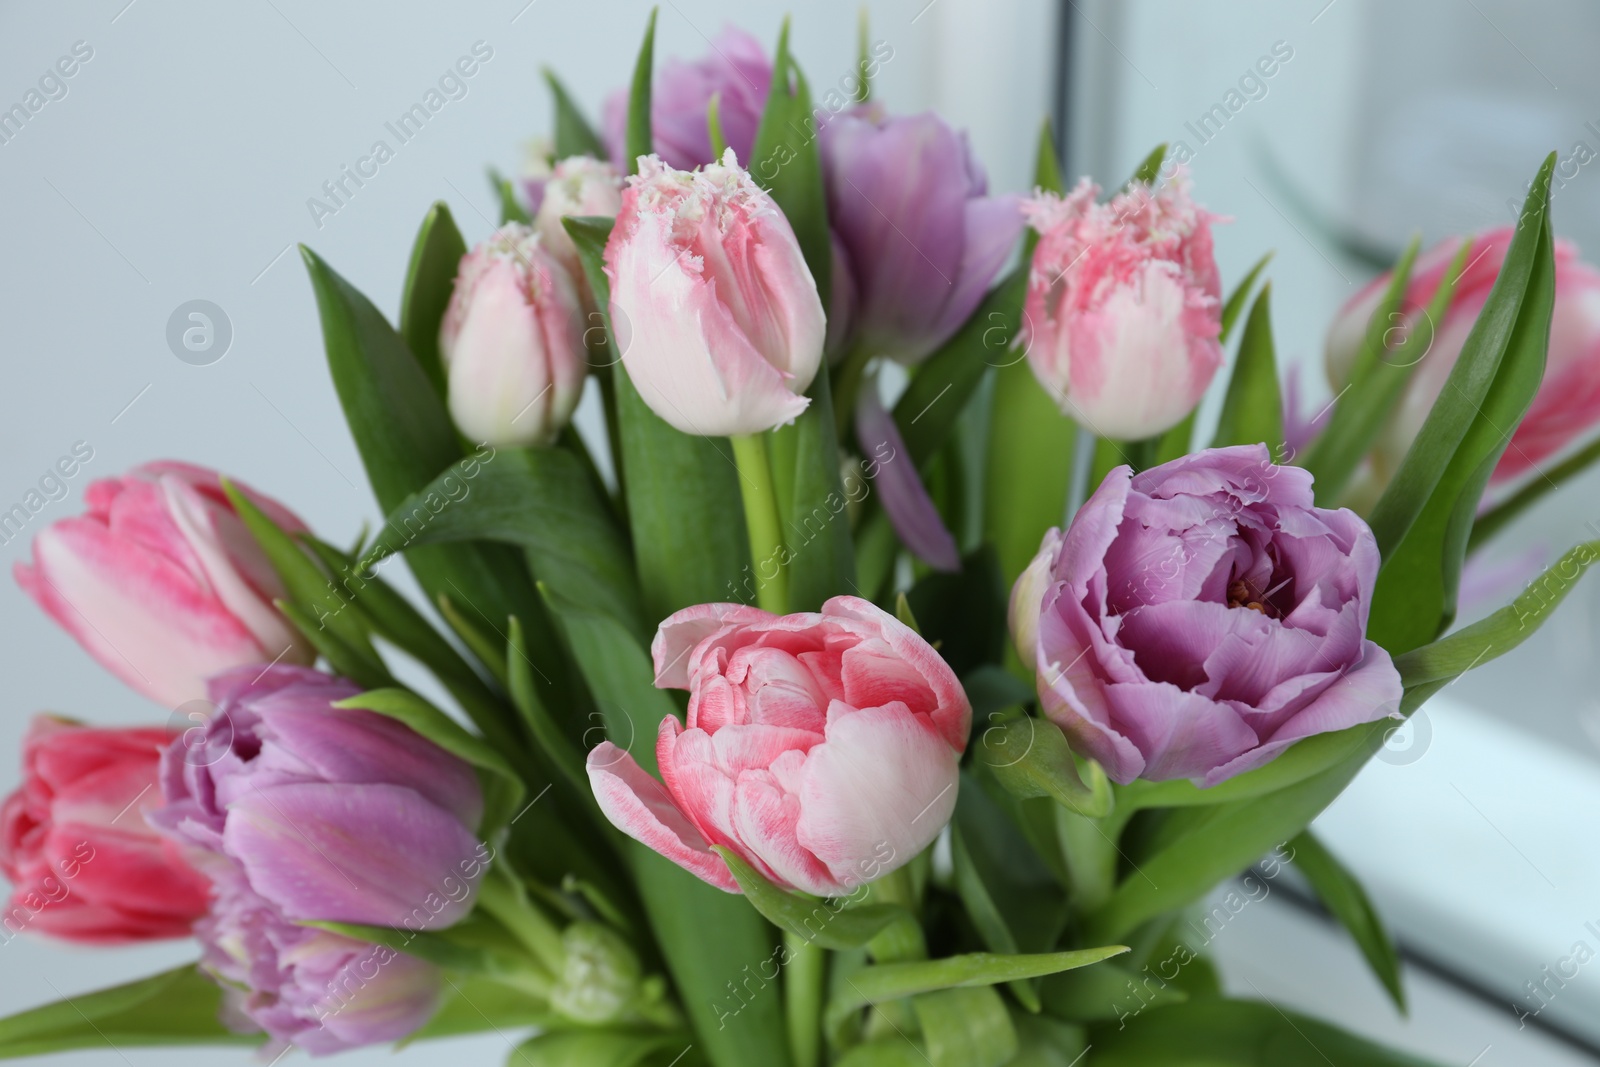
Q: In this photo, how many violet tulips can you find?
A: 5